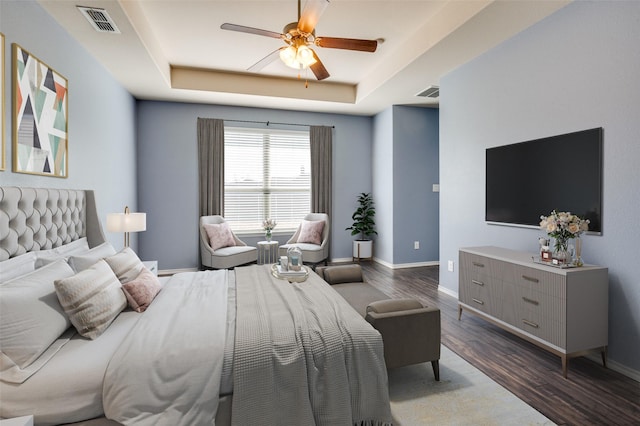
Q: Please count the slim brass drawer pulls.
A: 6